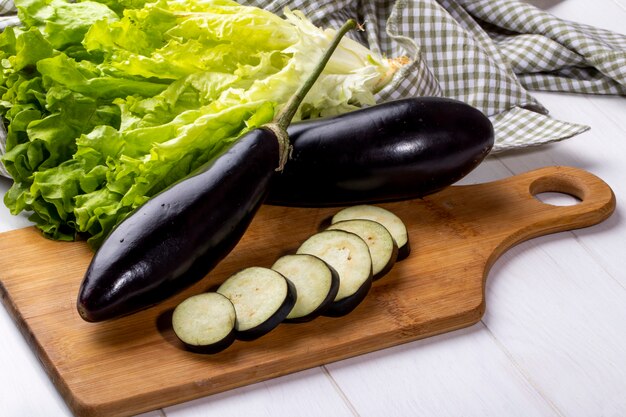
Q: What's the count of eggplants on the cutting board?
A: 2